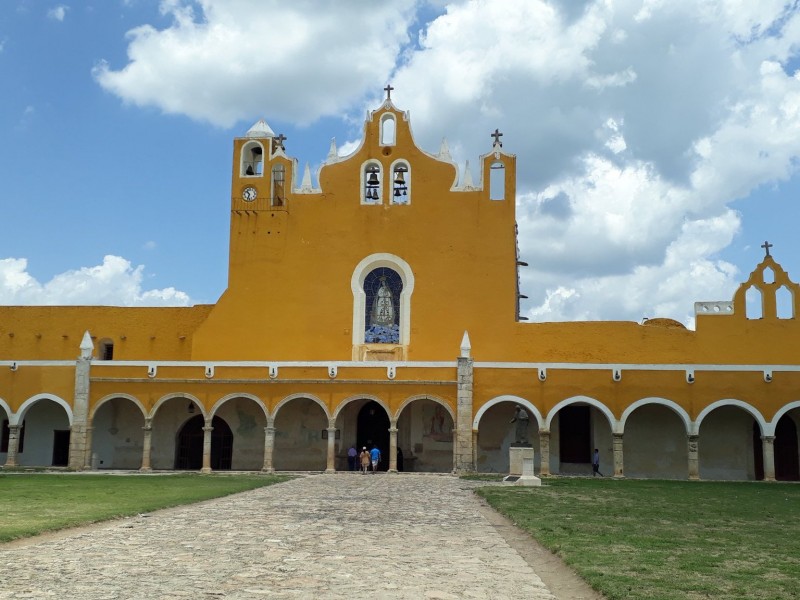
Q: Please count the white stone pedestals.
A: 1